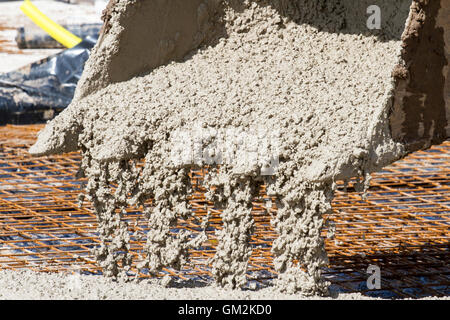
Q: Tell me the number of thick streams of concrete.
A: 4